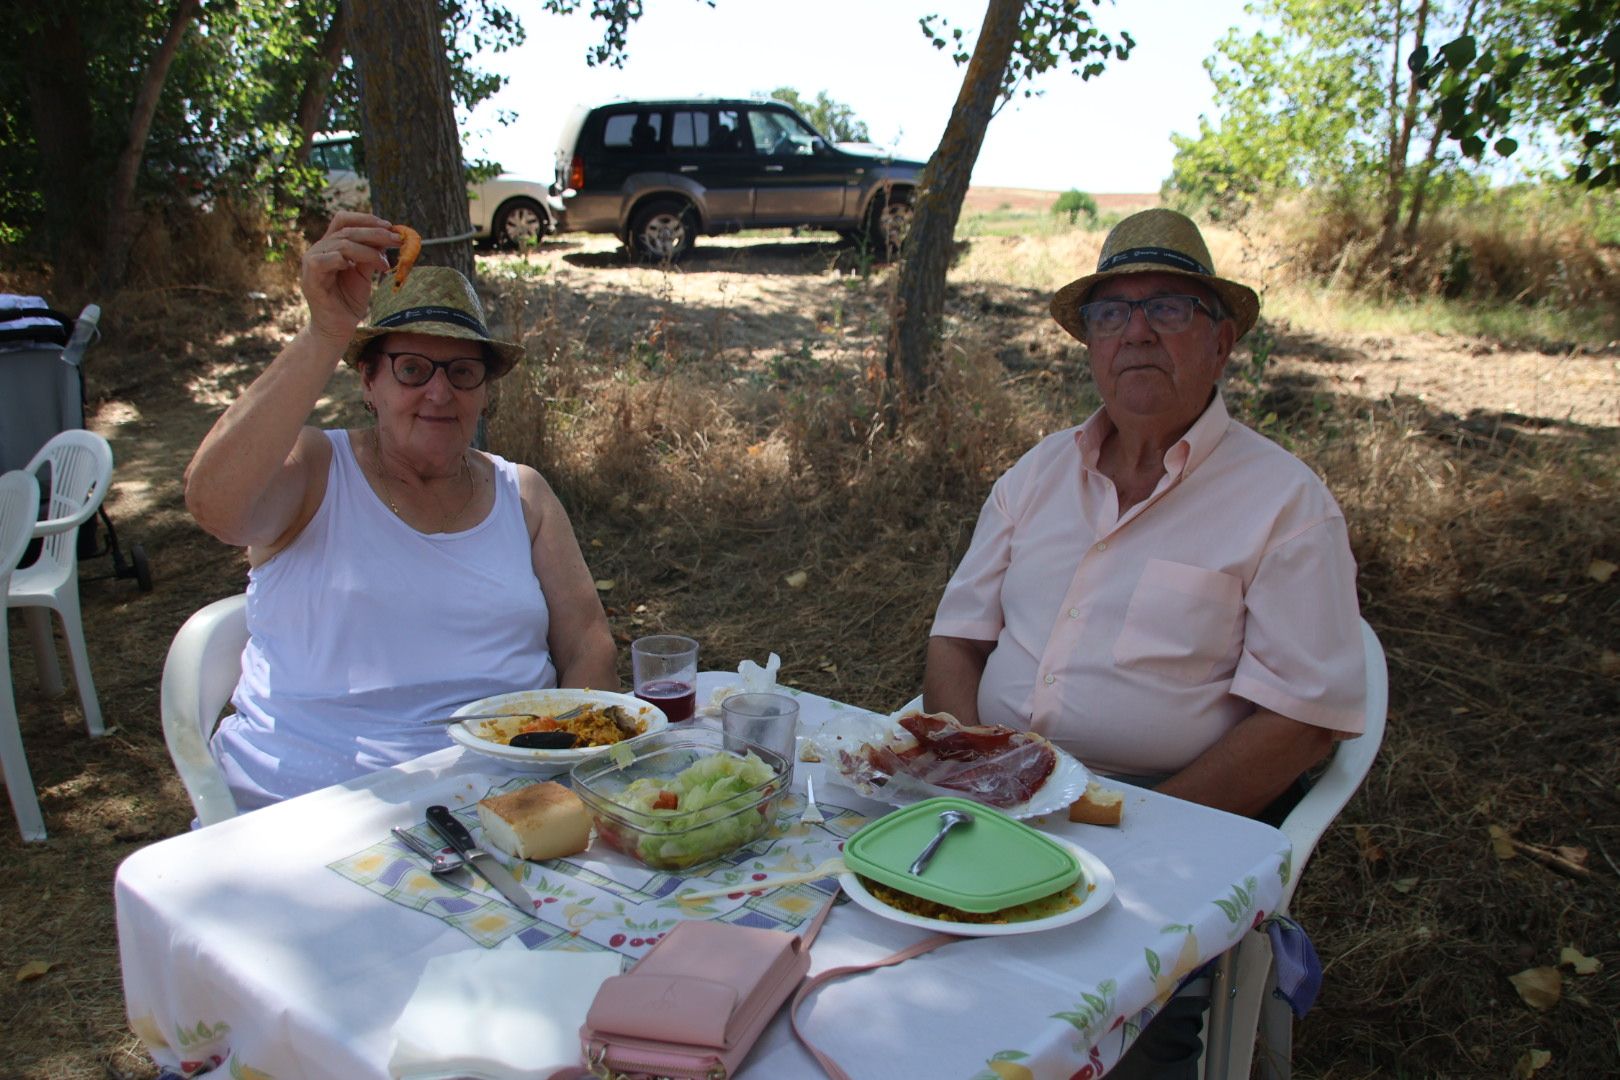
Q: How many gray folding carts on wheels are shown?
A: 1